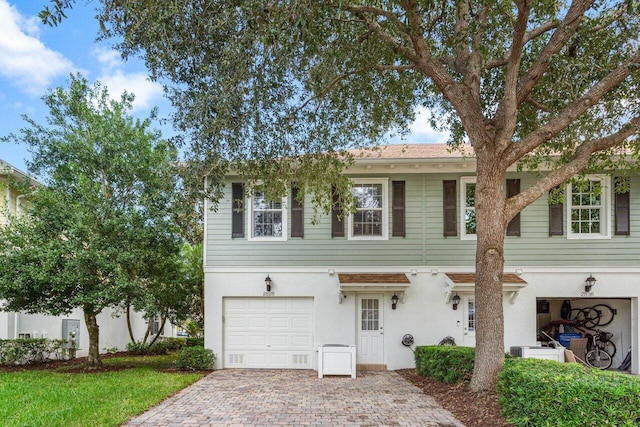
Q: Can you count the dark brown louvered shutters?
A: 8